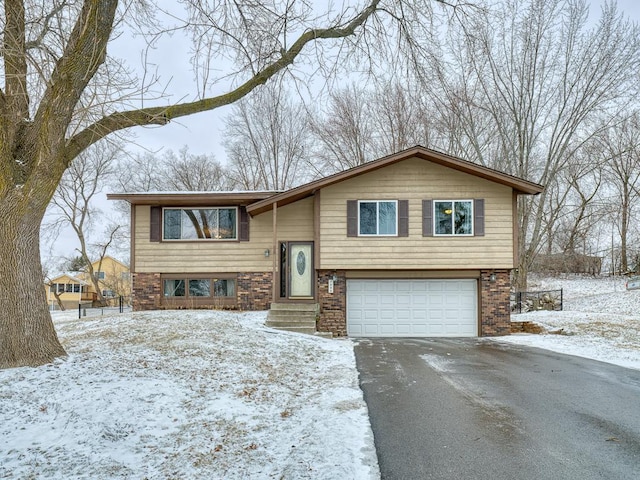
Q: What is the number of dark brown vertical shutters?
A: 6